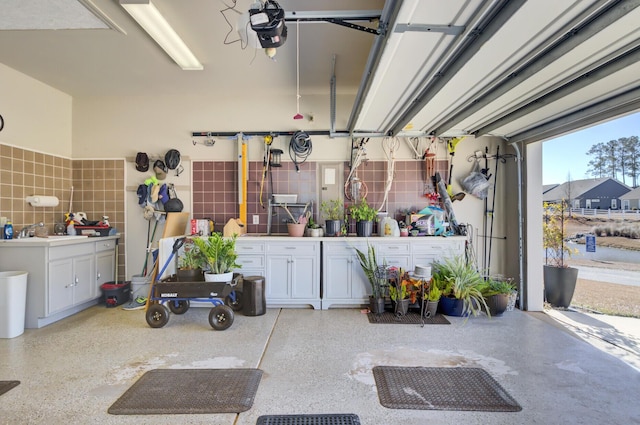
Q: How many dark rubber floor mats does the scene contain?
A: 5